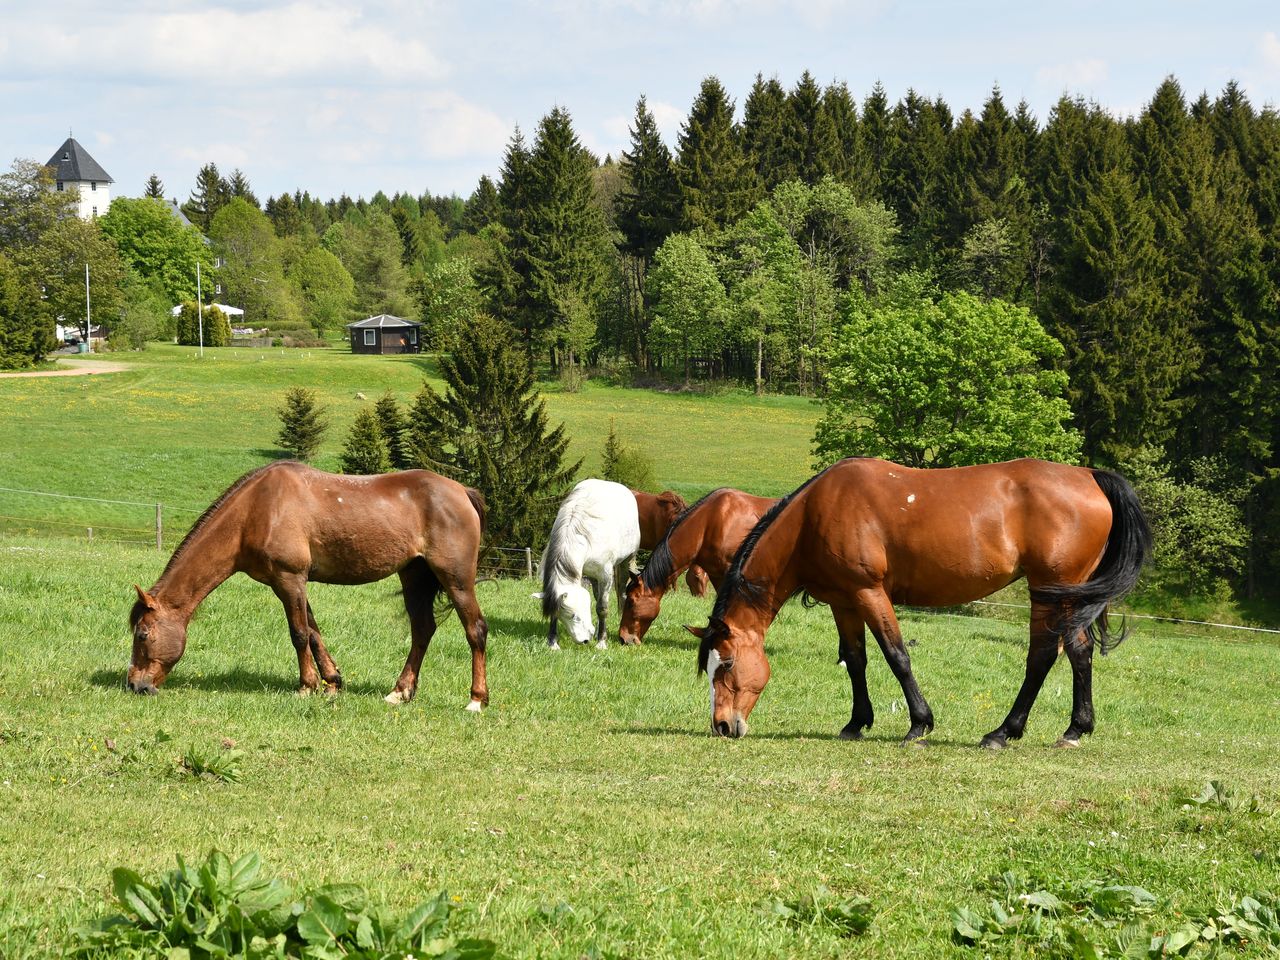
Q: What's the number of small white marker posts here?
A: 8